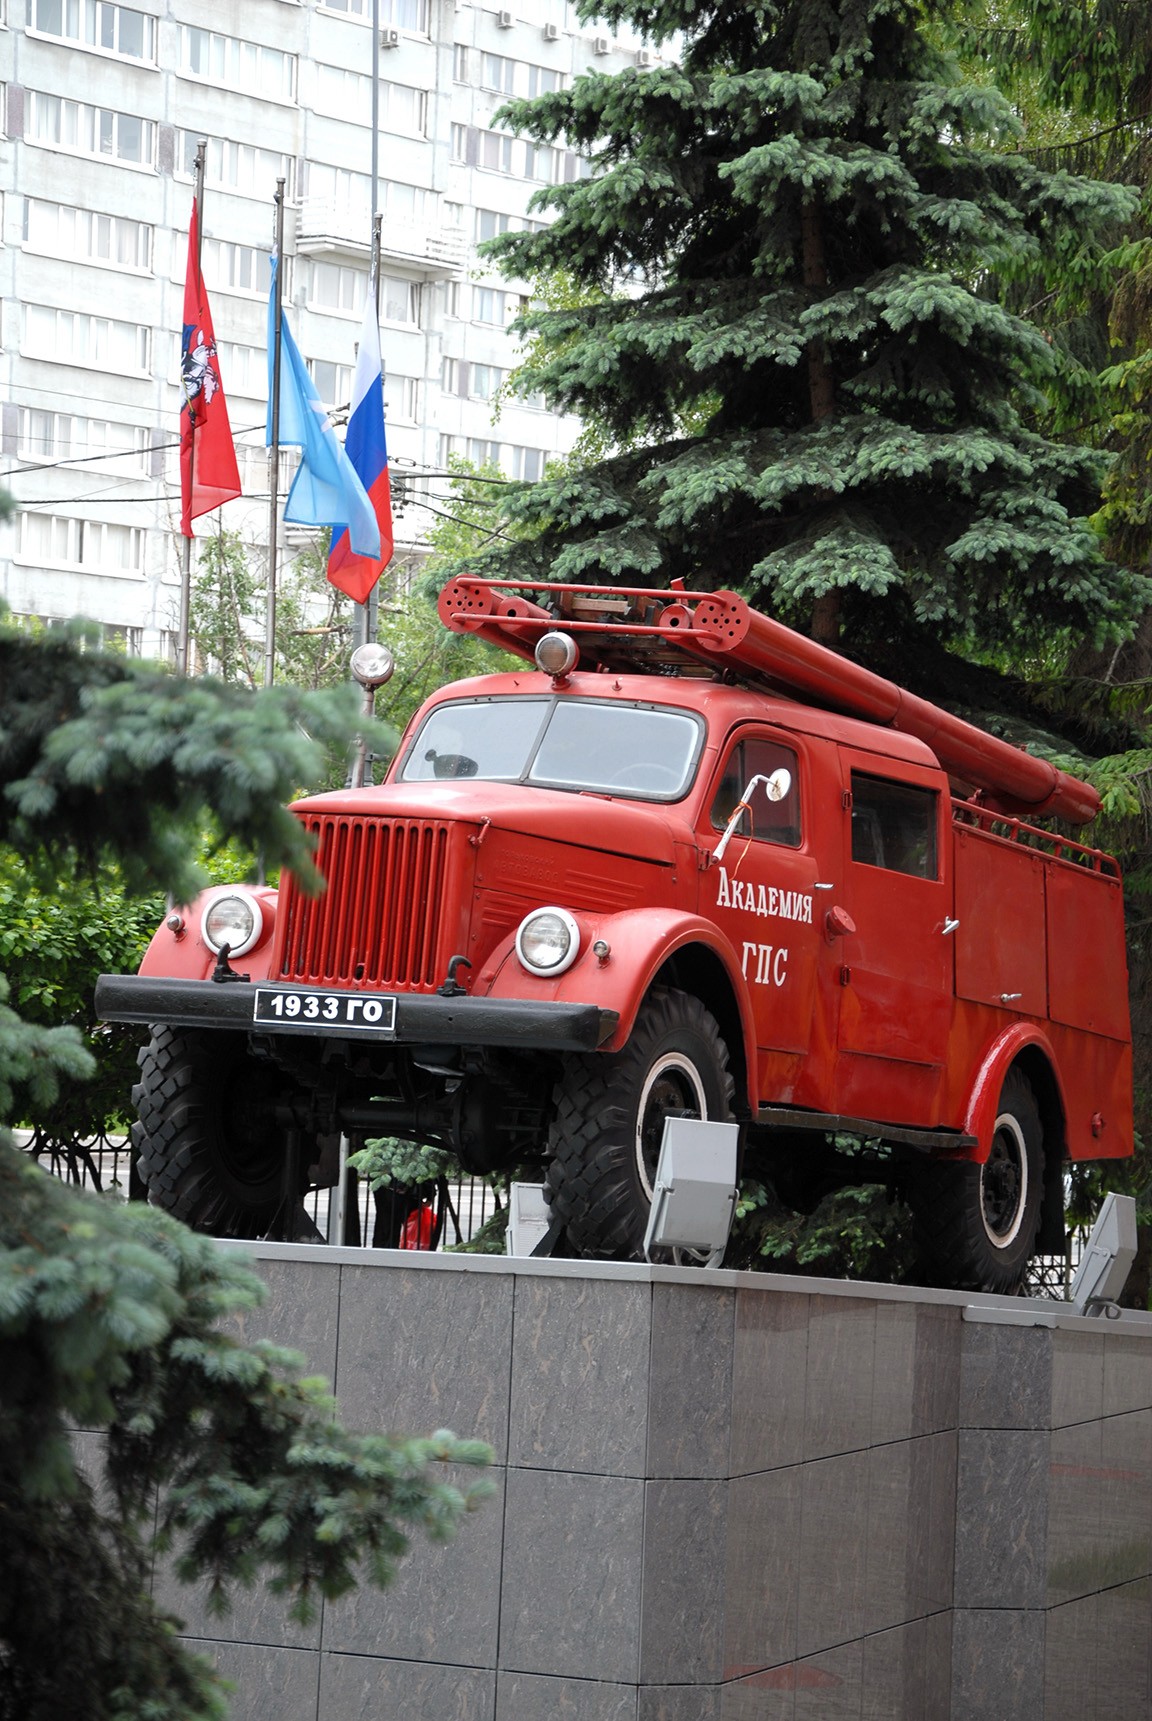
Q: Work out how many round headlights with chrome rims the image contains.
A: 2